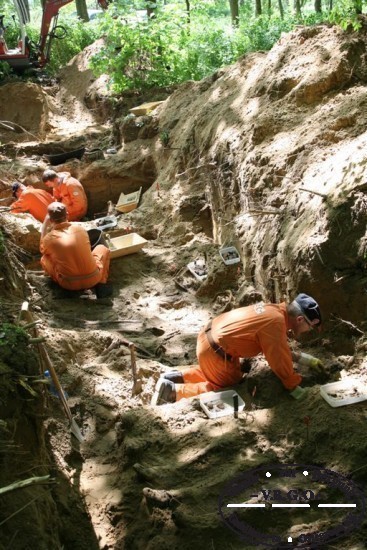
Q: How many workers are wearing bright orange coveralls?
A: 4